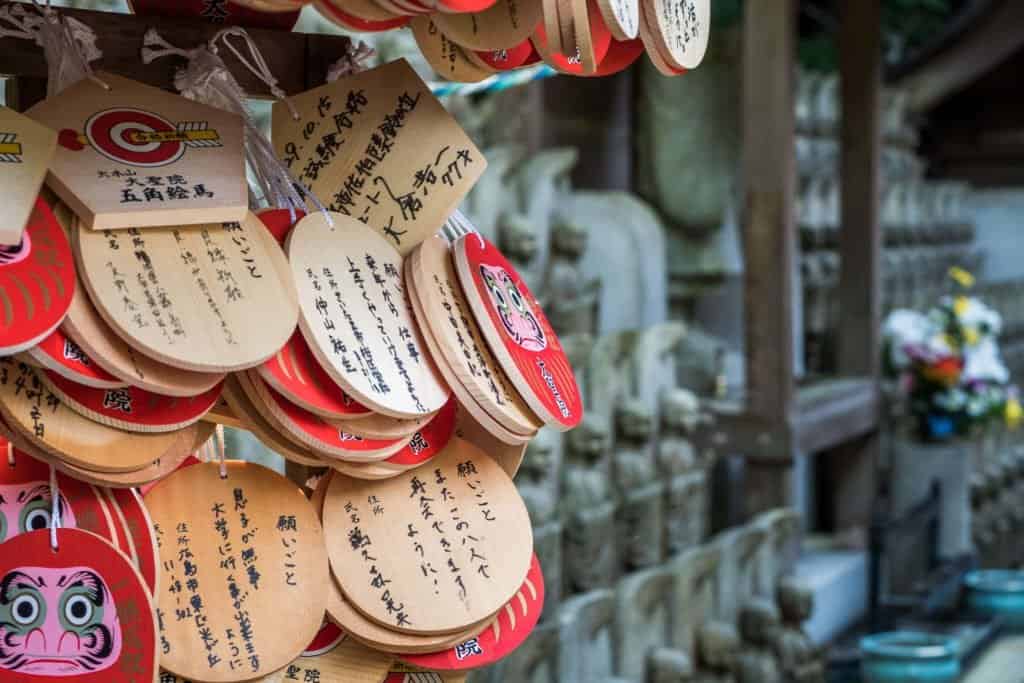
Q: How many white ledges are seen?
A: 1